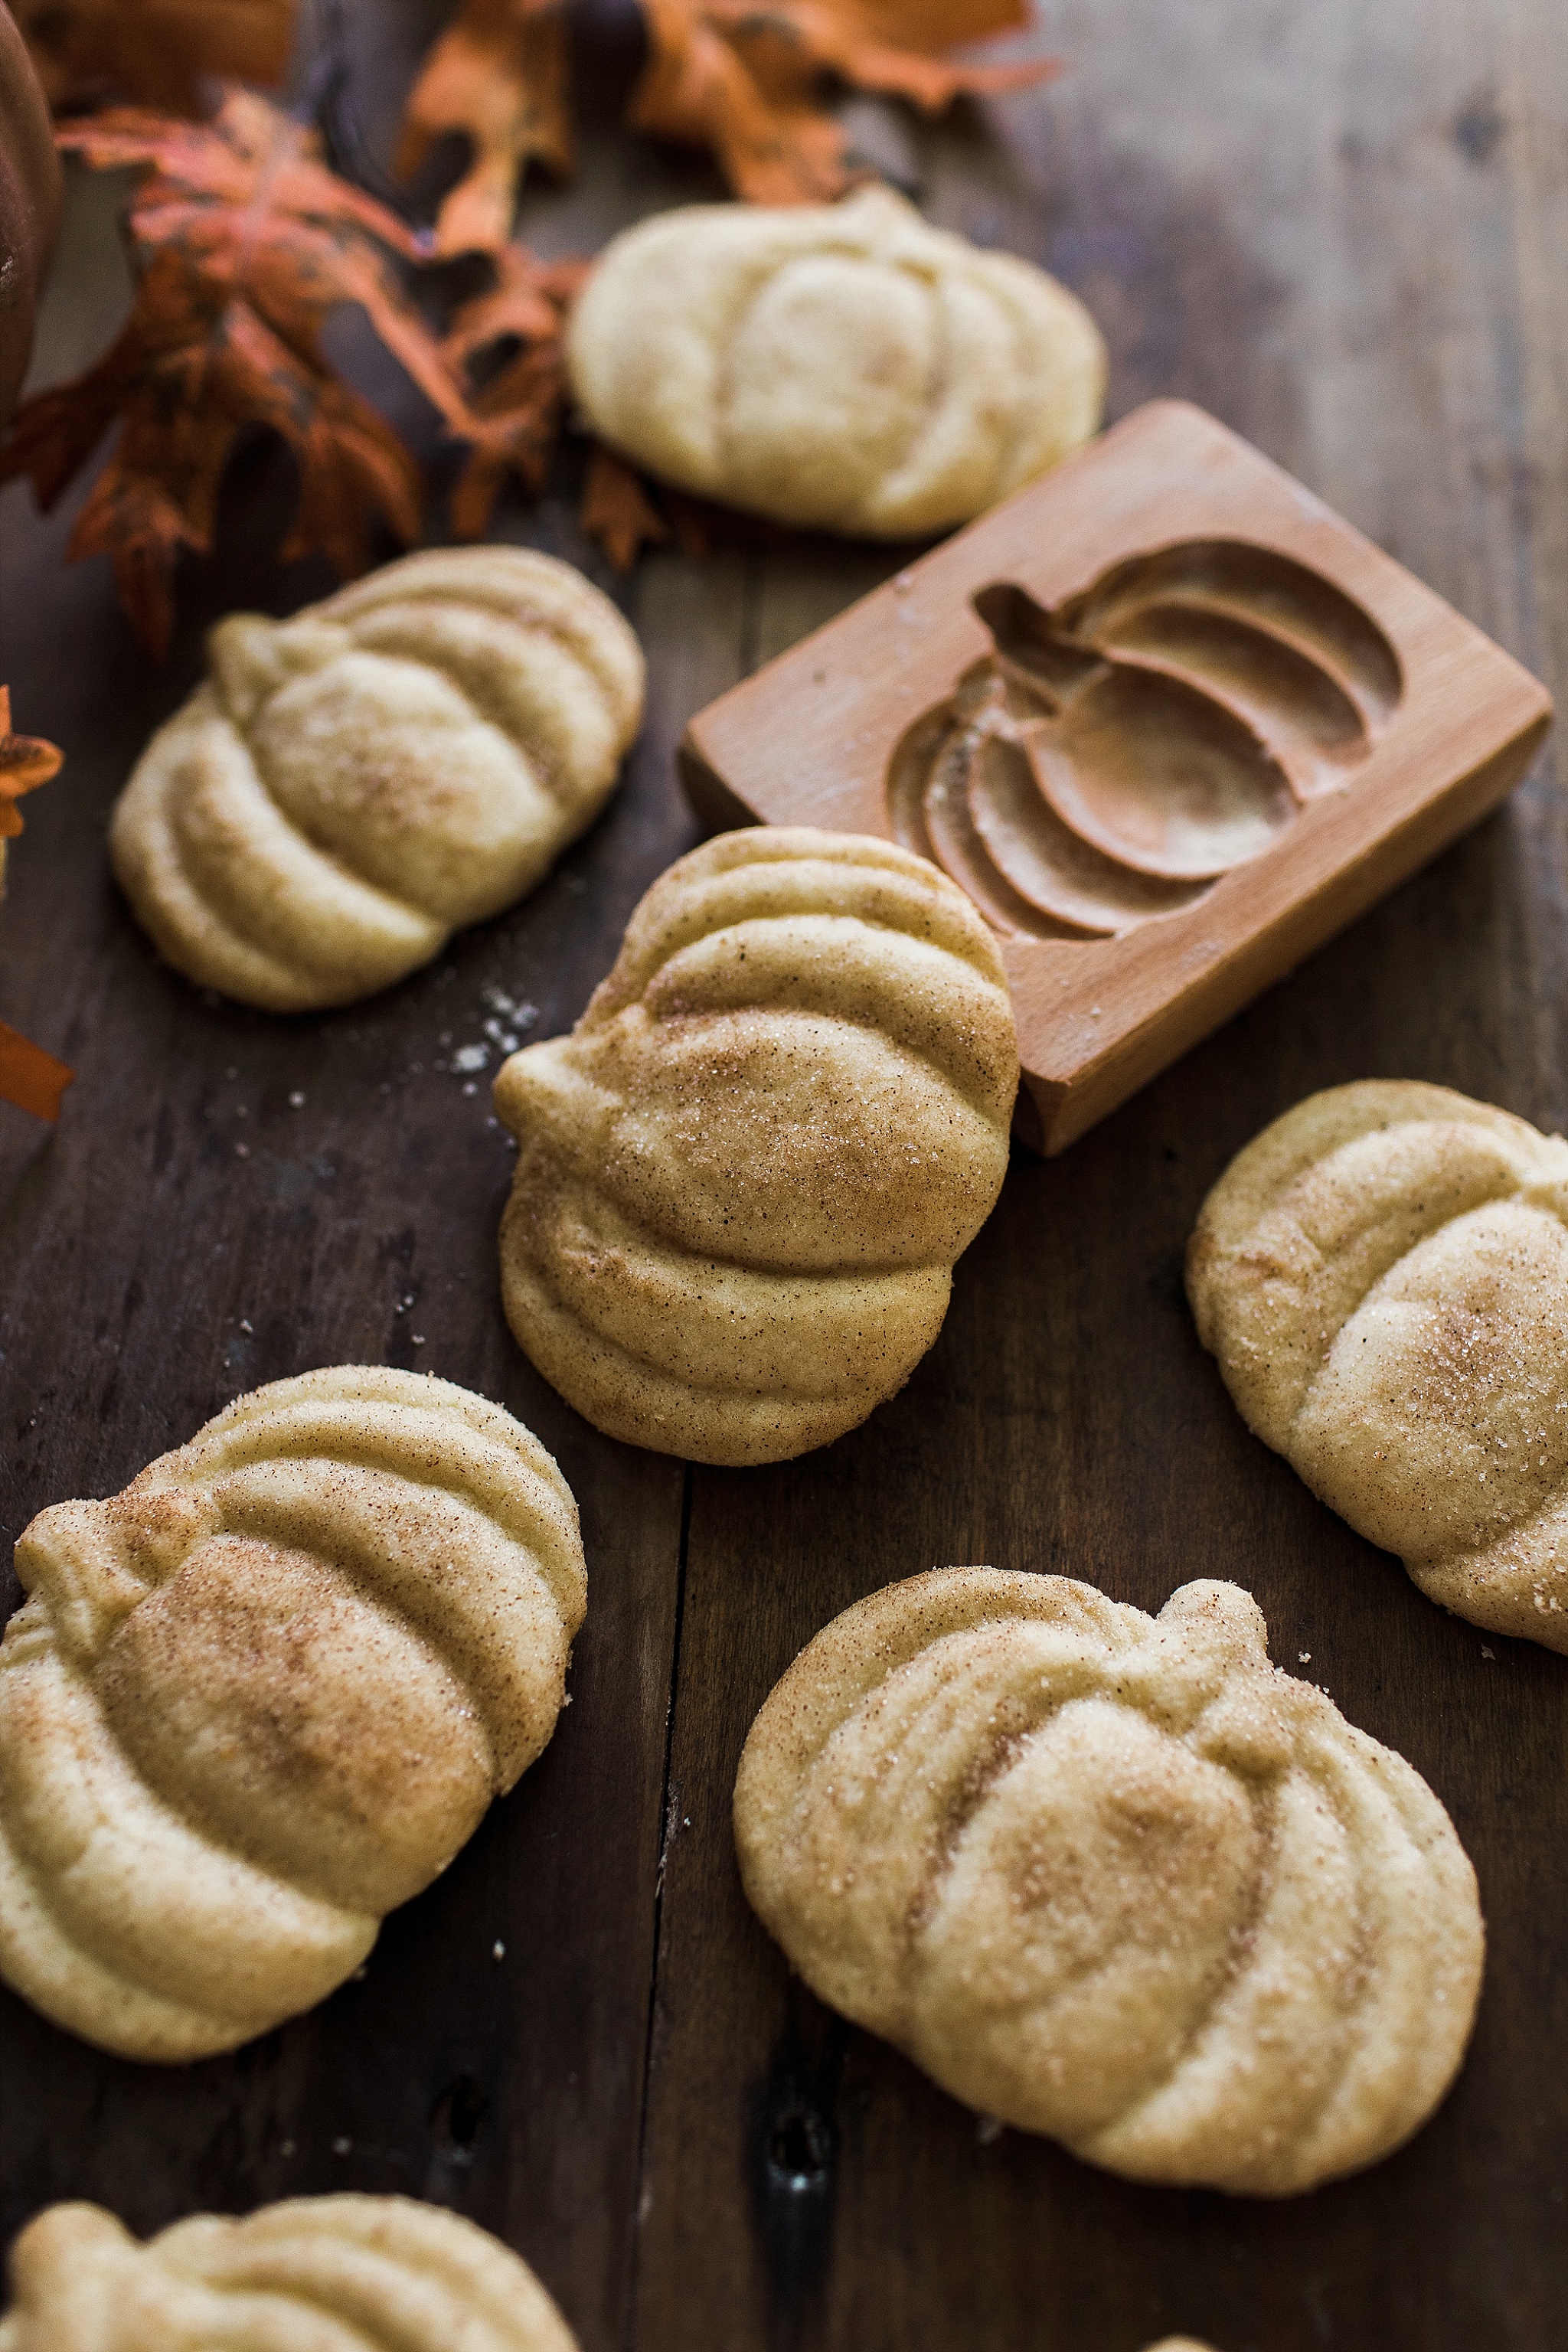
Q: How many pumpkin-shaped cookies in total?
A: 7